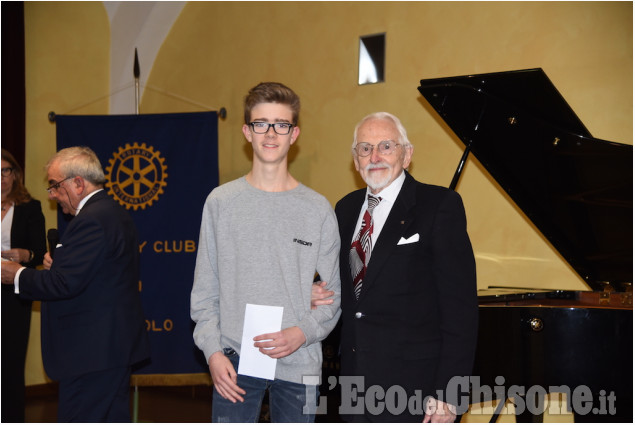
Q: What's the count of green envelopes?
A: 0